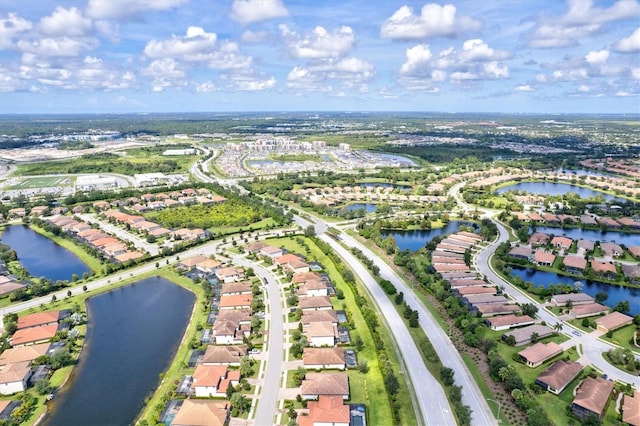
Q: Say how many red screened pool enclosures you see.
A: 0